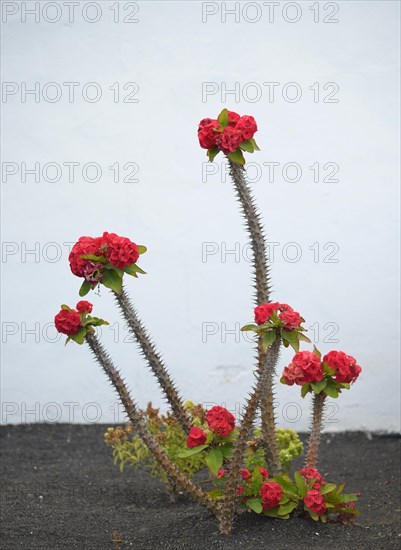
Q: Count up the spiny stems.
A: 5